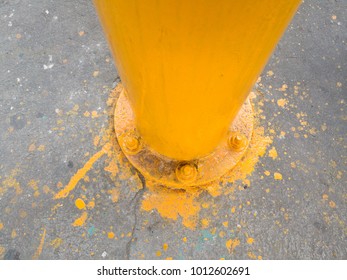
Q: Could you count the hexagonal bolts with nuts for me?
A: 3